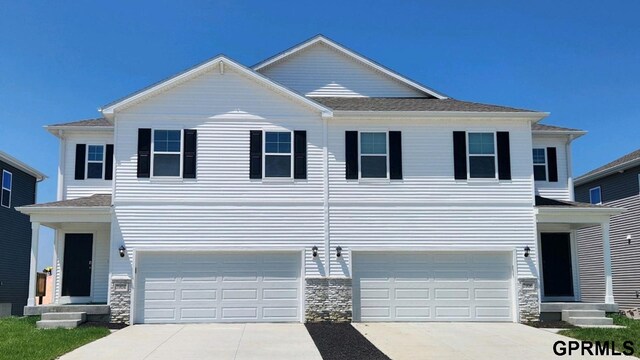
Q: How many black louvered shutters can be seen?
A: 11